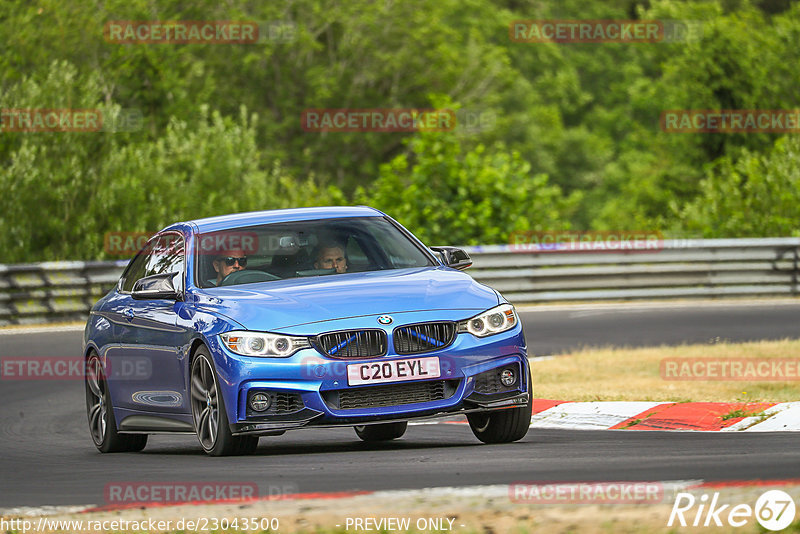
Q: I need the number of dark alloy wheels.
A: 2